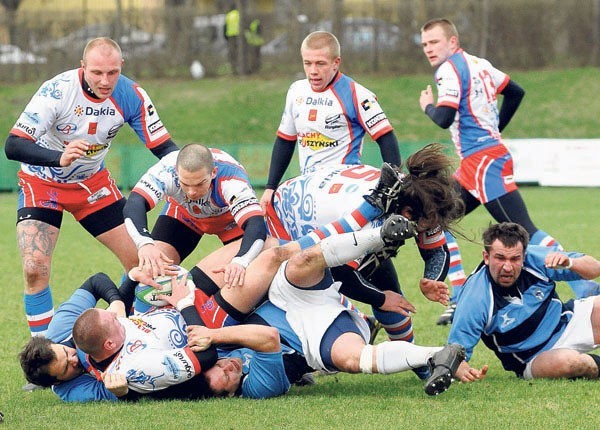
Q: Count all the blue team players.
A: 3